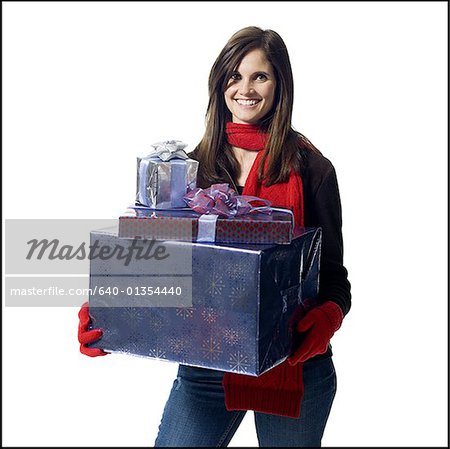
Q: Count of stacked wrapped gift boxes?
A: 3